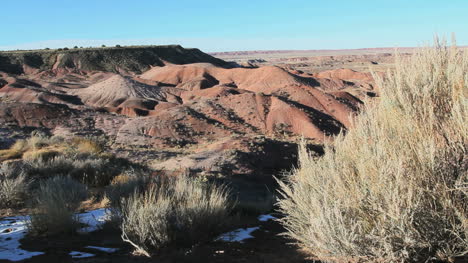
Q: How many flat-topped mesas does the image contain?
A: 1